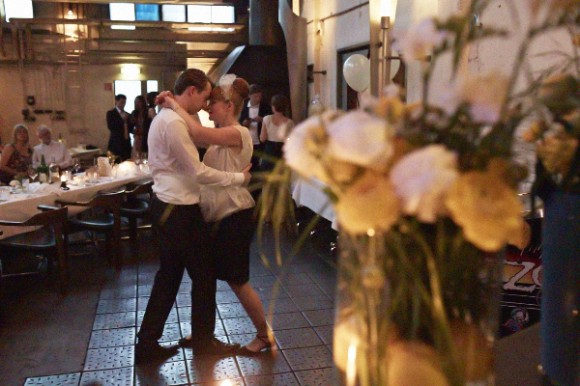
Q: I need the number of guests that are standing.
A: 5